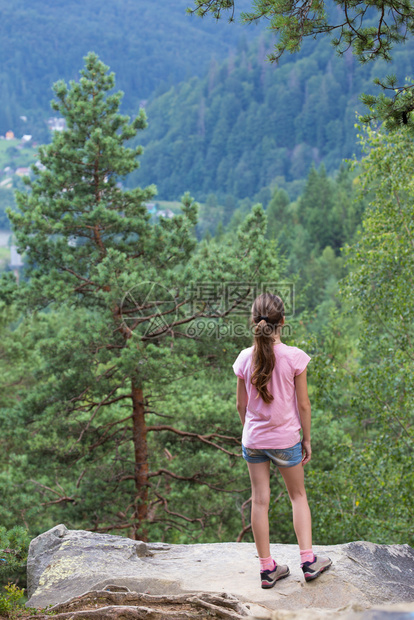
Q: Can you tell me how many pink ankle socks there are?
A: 2